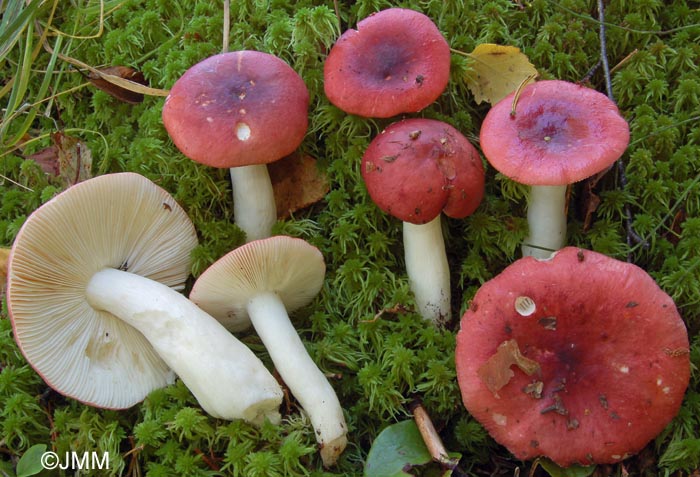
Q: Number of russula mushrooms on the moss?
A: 7